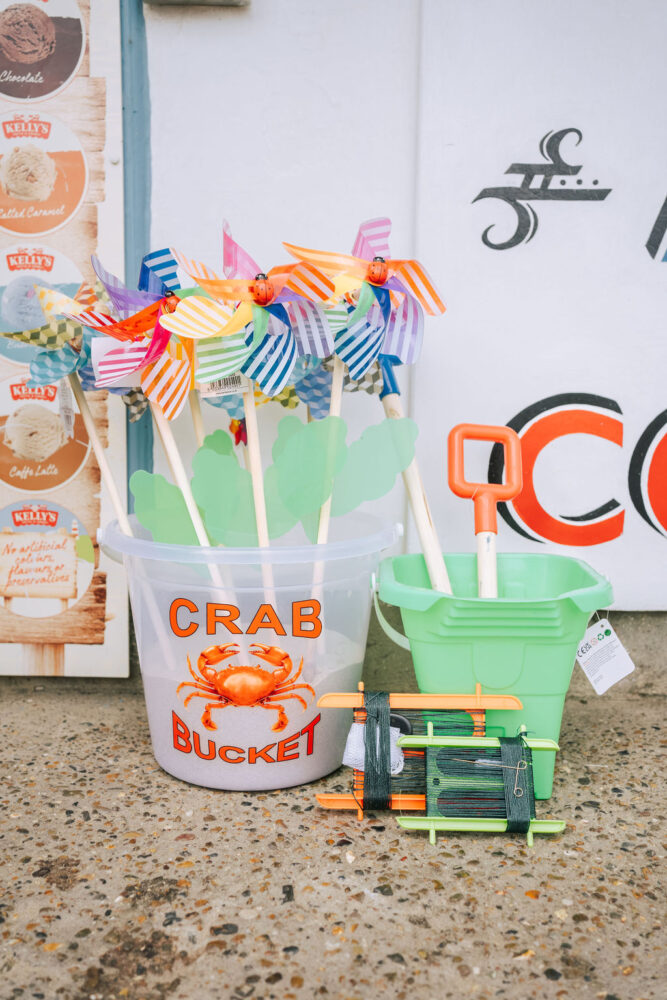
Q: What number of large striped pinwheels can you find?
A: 3